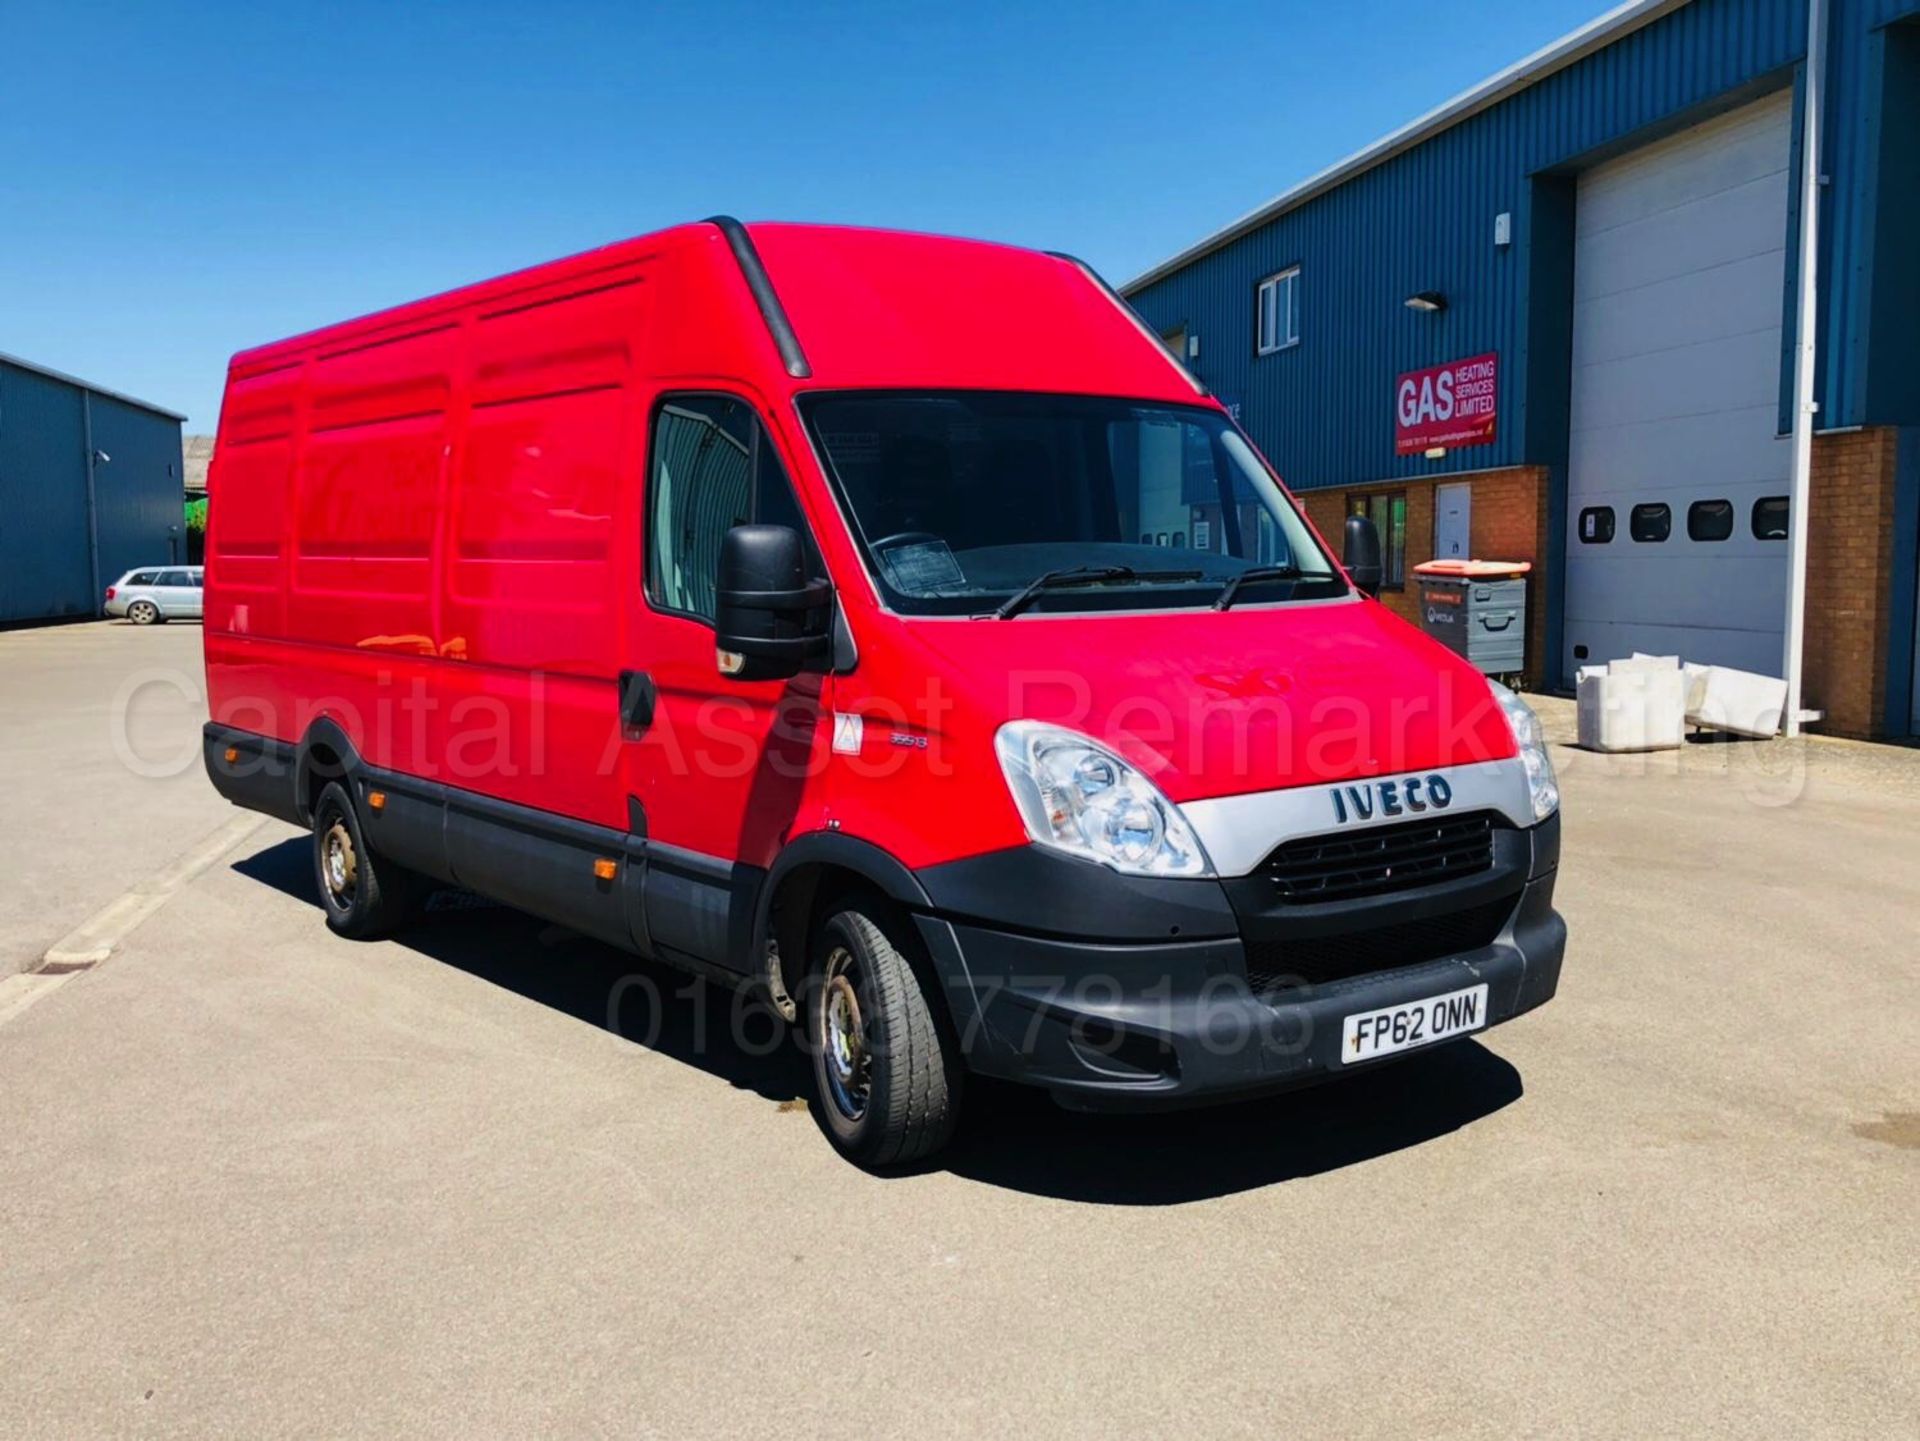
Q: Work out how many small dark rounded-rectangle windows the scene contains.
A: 4